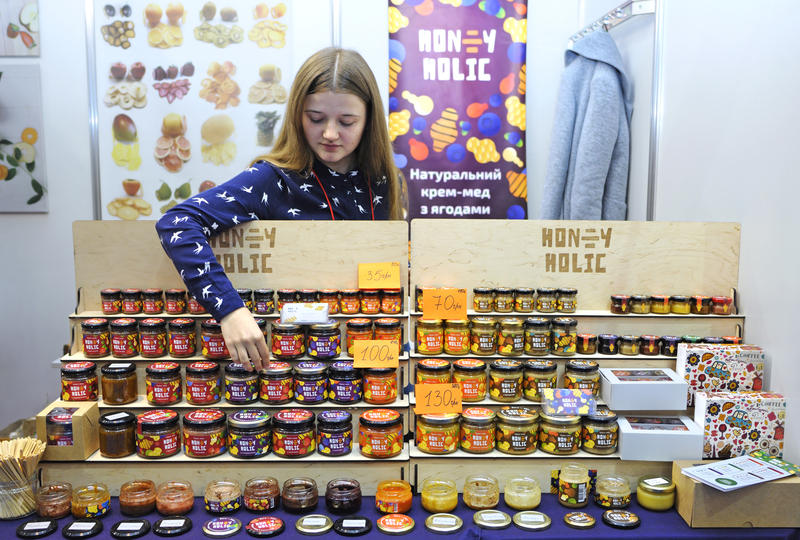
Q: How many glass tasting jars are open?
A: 14